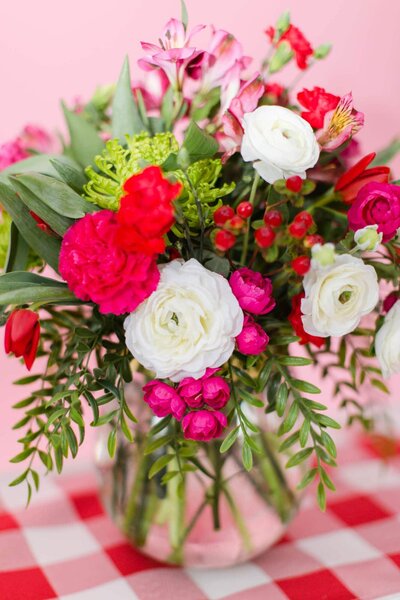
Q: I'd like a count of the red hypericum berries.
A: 11